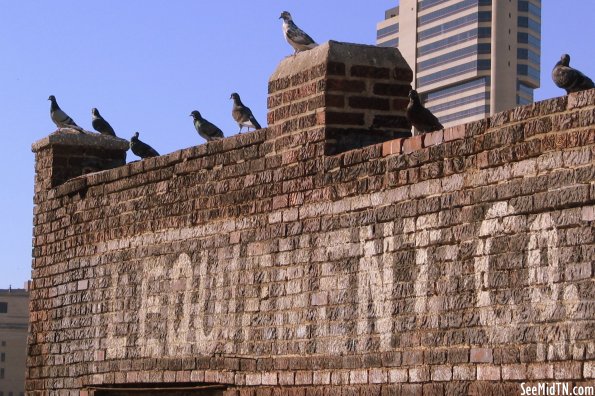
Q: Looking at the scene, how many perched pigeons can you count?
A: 8